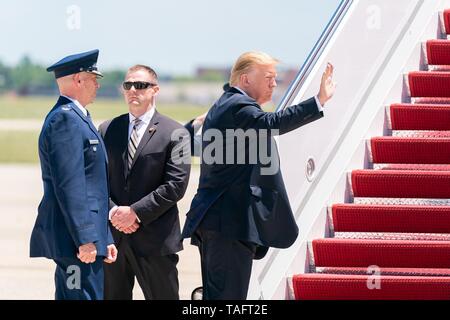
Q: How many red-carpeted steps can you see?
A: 9